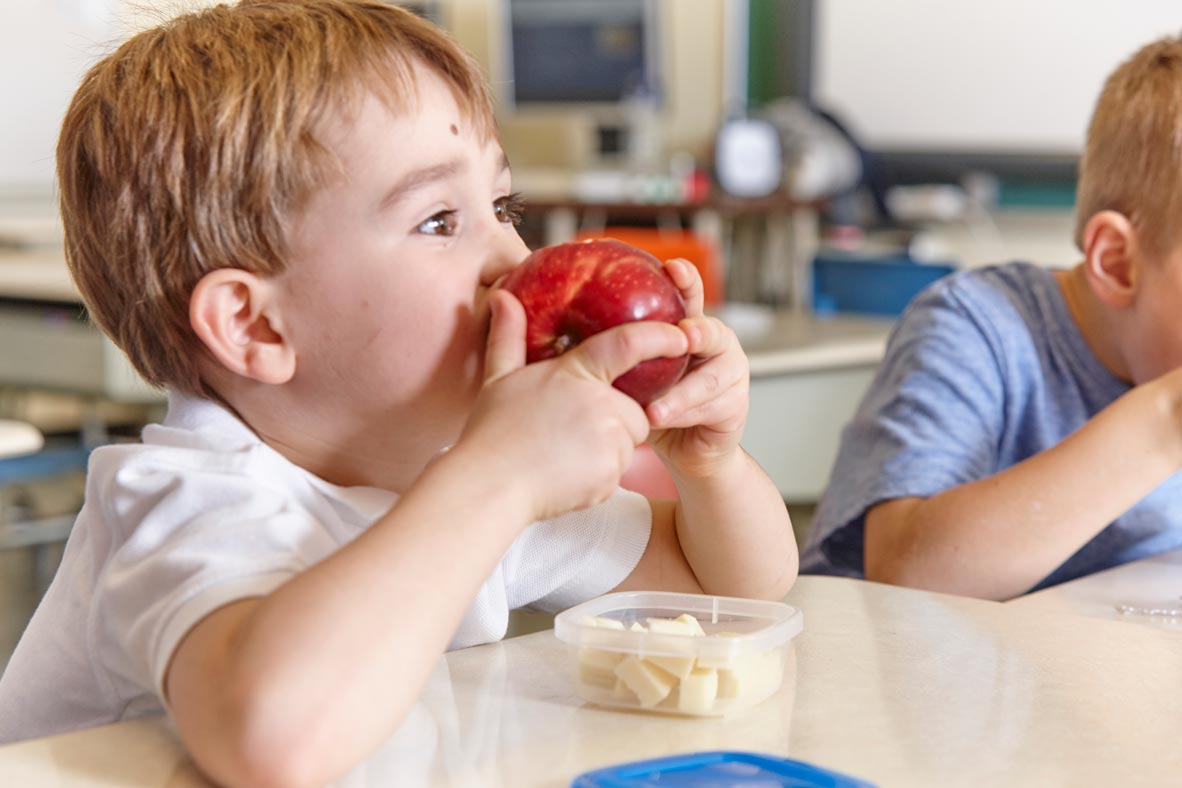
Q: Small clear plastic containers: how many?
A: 1